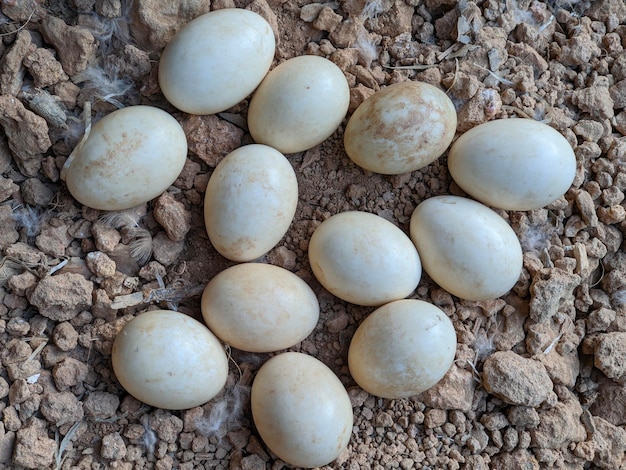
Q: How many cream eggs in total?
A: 12